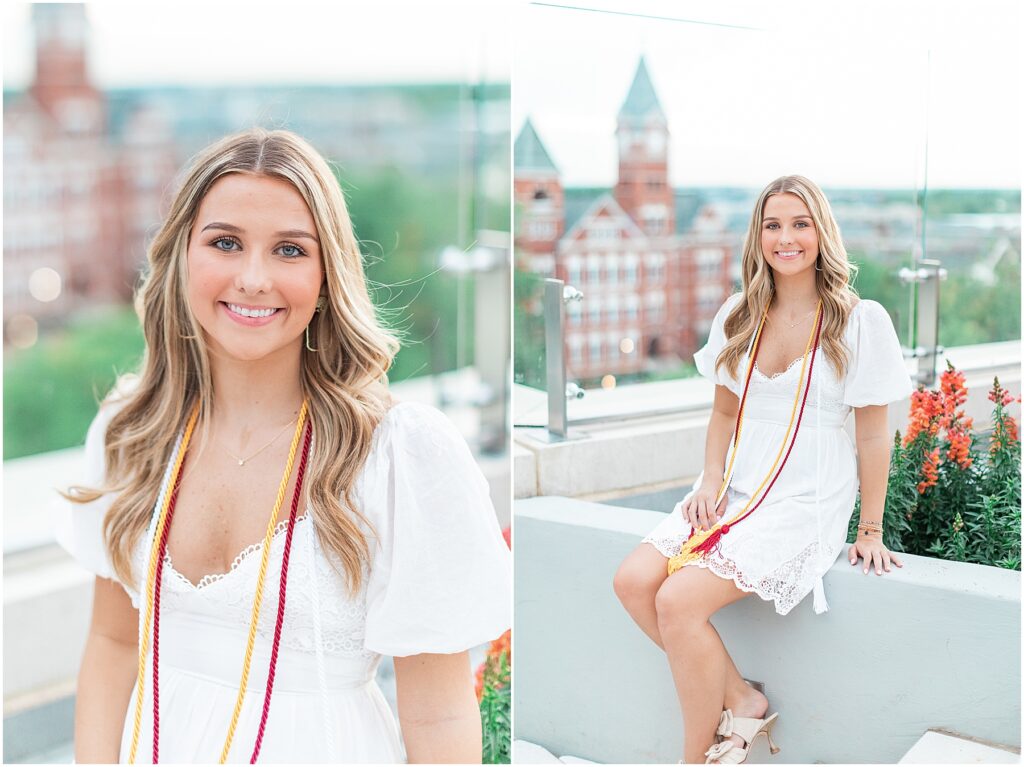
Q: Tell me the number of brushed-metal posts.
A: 3